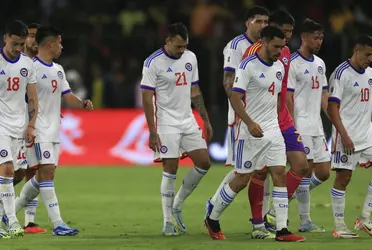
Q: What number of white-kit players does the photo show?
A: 8